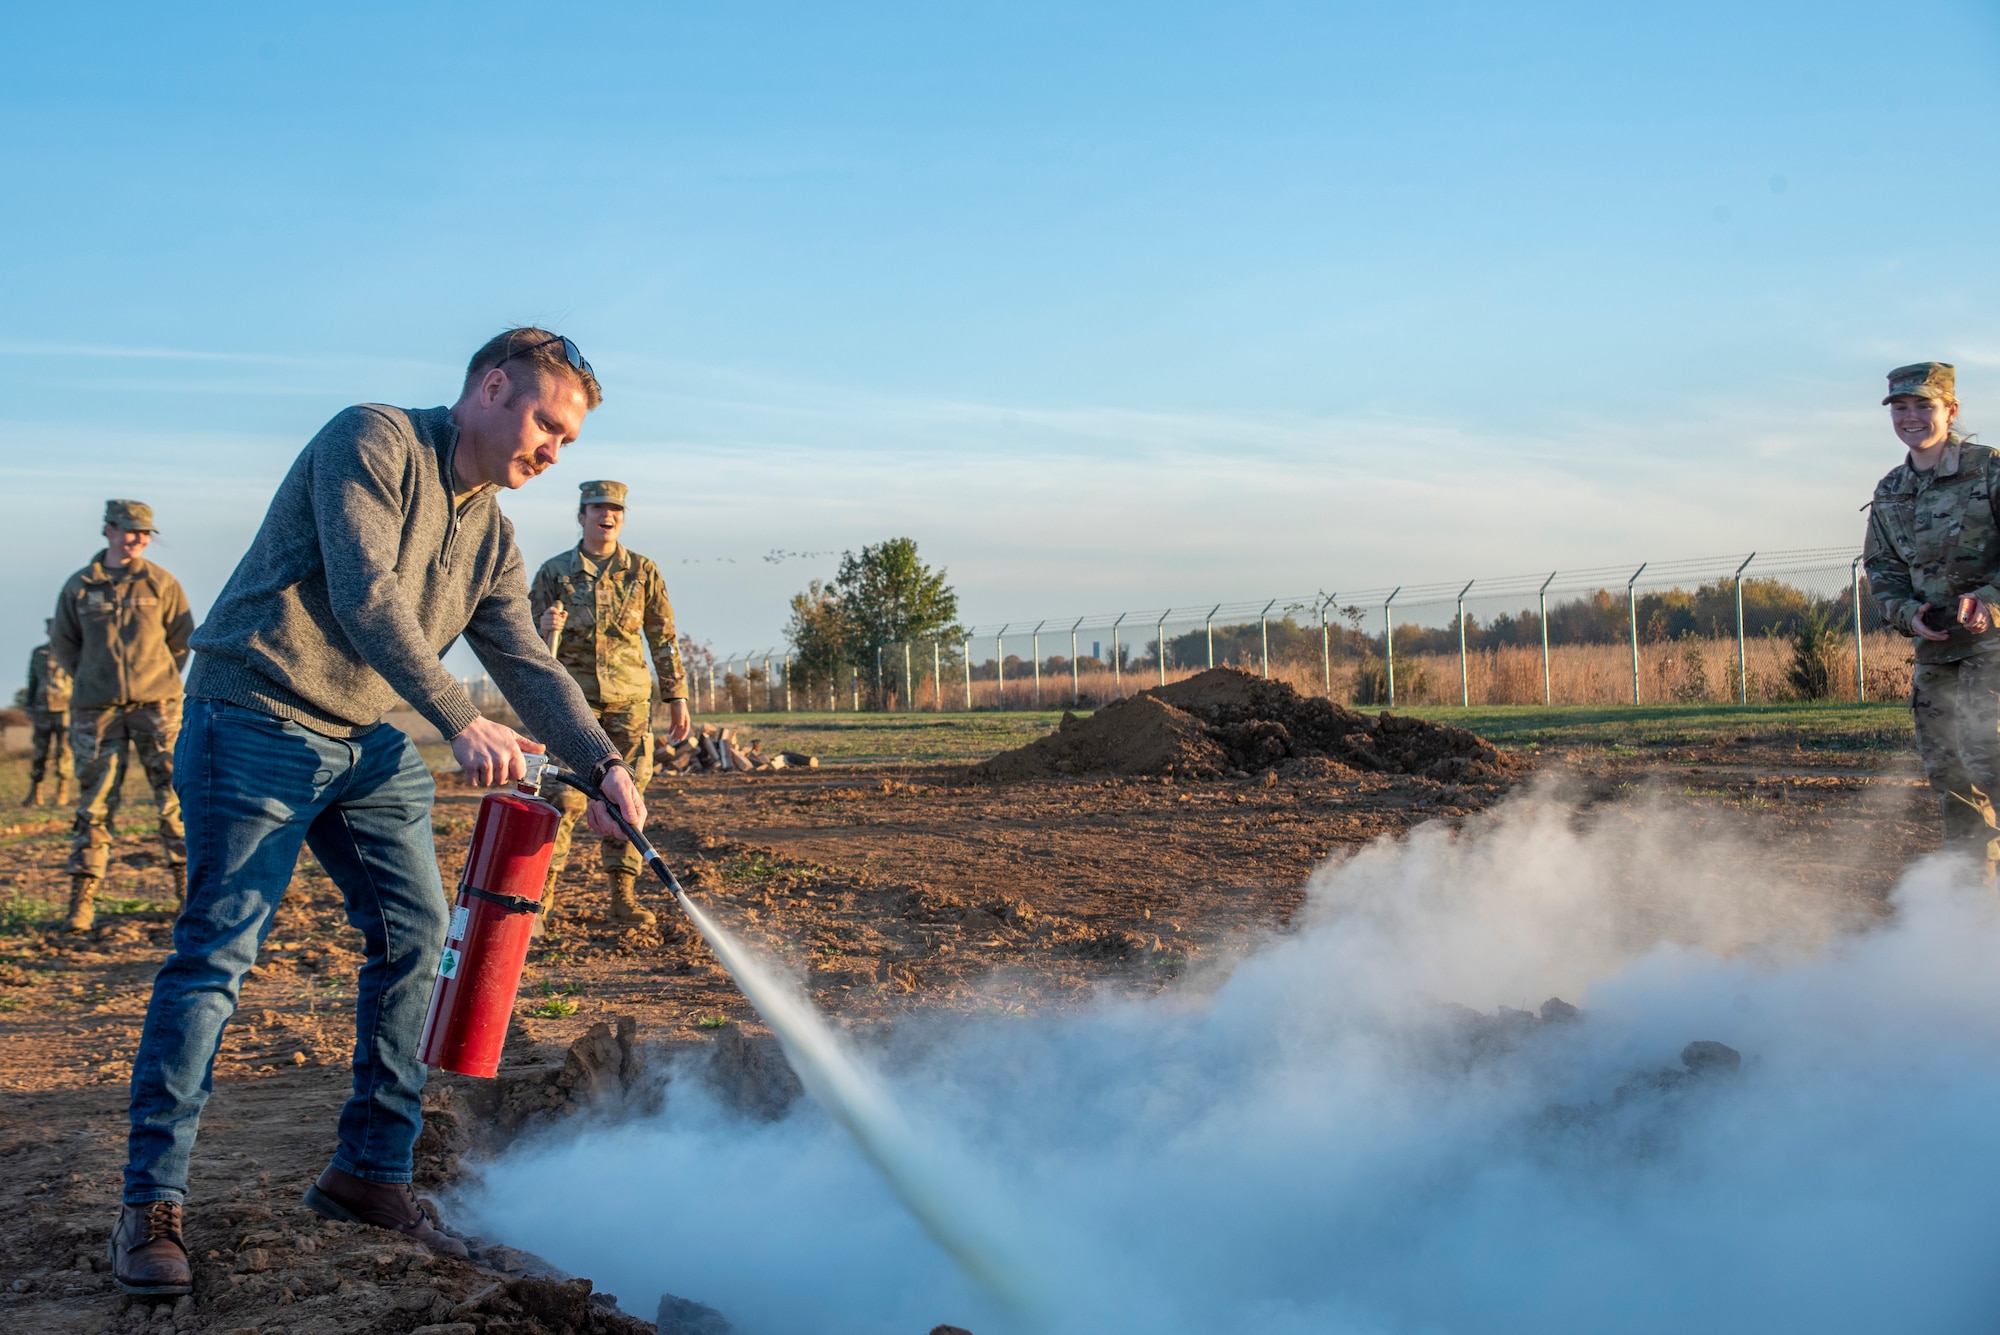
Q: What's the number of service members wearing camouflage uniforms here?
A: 4